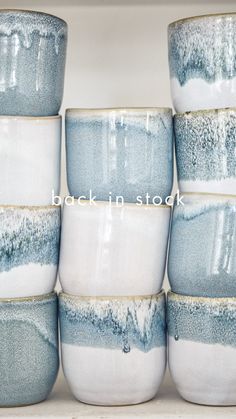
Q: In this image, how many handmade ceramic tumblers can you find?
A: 11